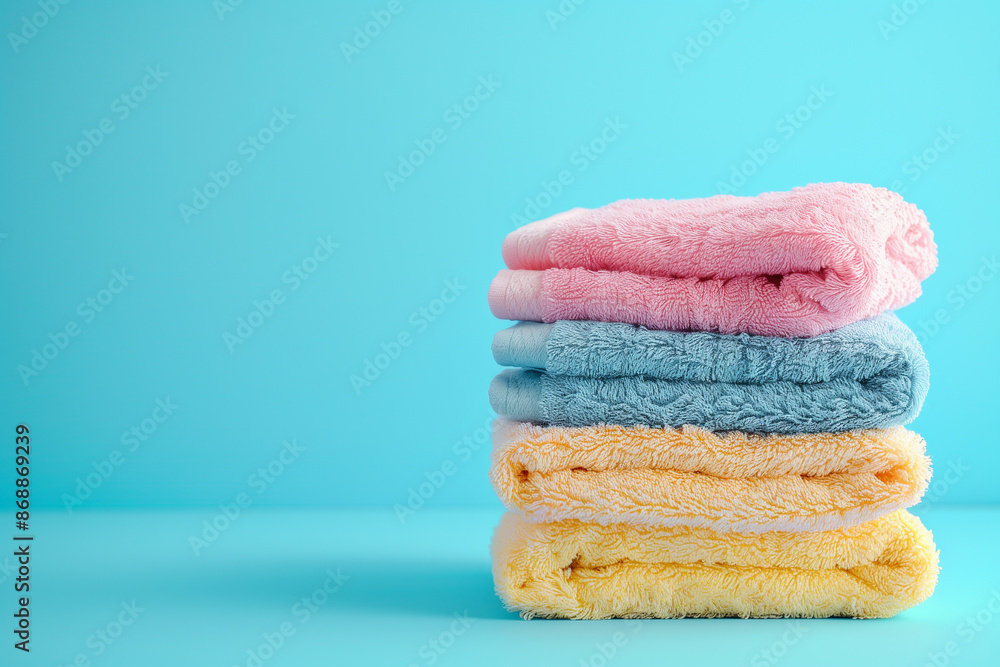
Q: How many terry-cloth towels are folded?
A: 4